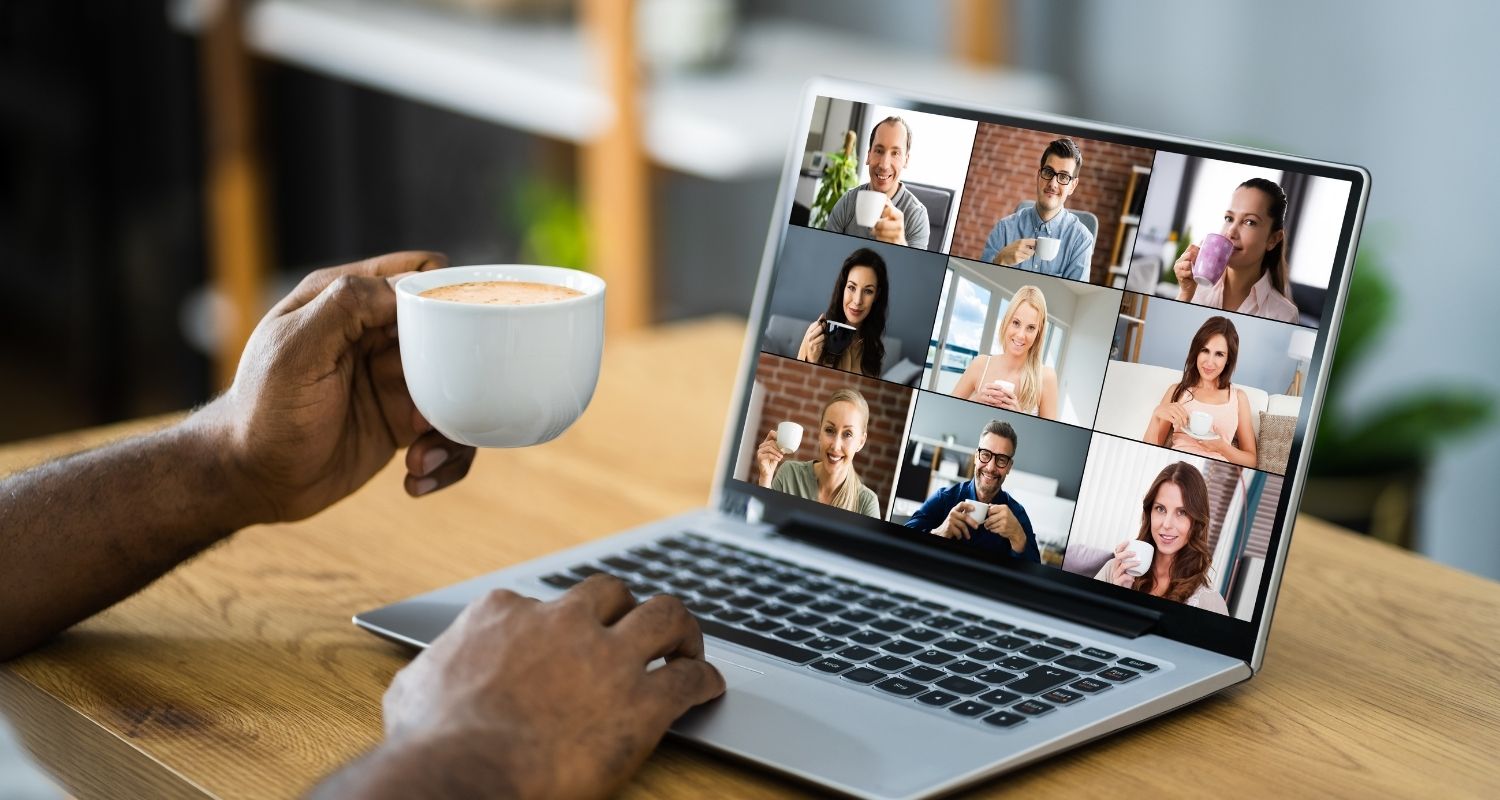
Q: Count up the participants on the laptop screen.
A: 9